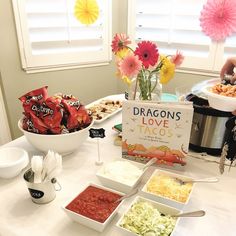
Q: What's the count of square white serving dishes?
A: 4